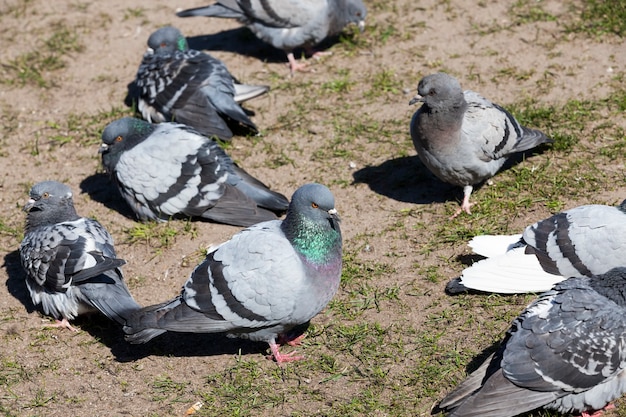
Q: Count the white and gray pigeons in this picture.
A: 8